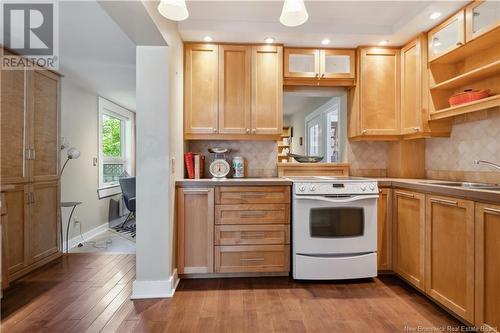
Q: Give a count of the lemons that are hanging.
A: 0